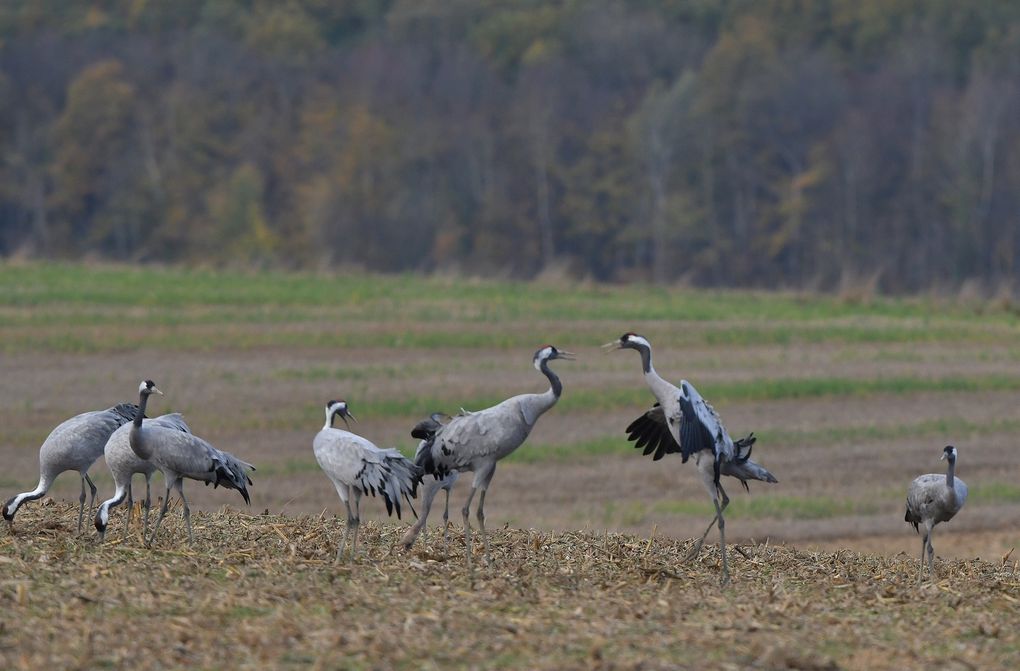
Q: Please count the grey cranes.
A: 8